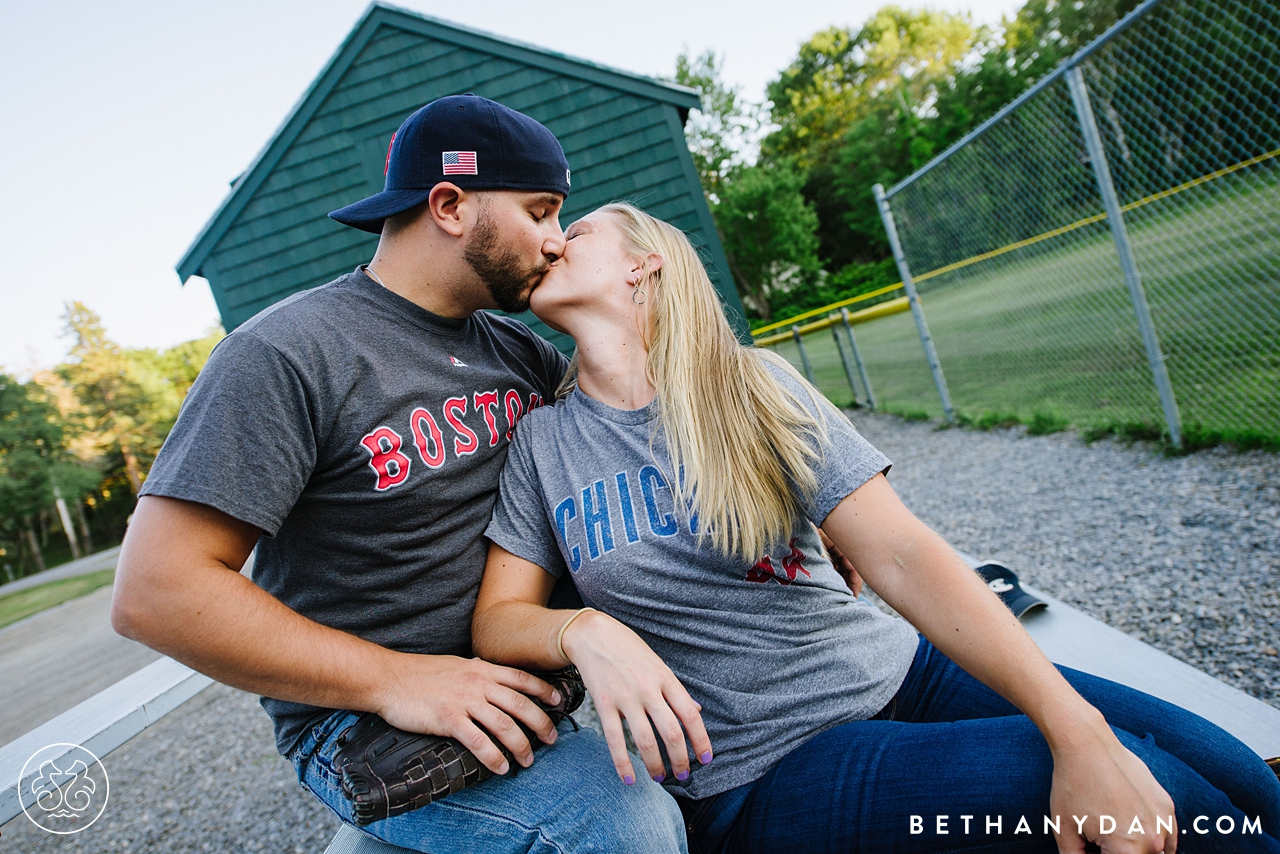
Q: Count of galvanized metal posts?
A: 5